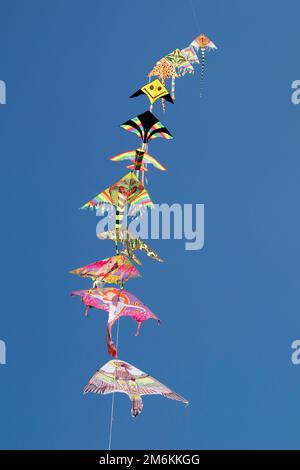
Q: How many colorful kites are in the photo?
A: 12